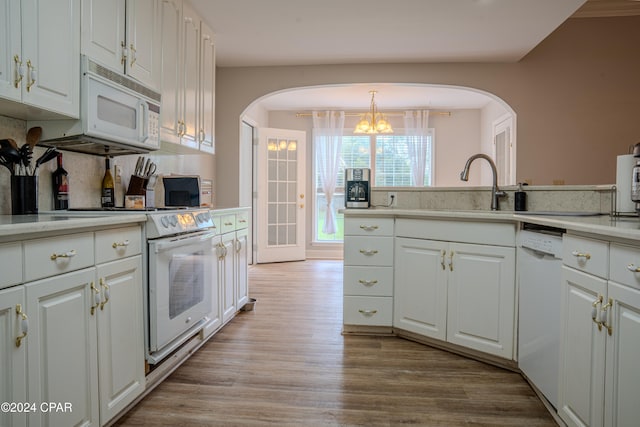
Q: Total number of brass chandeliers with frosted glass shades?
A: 1